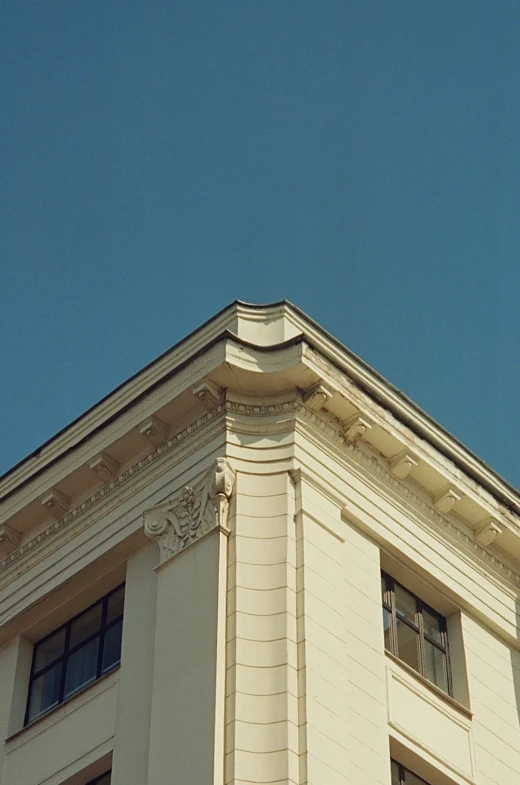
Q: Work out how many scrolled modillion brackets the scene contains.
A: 10